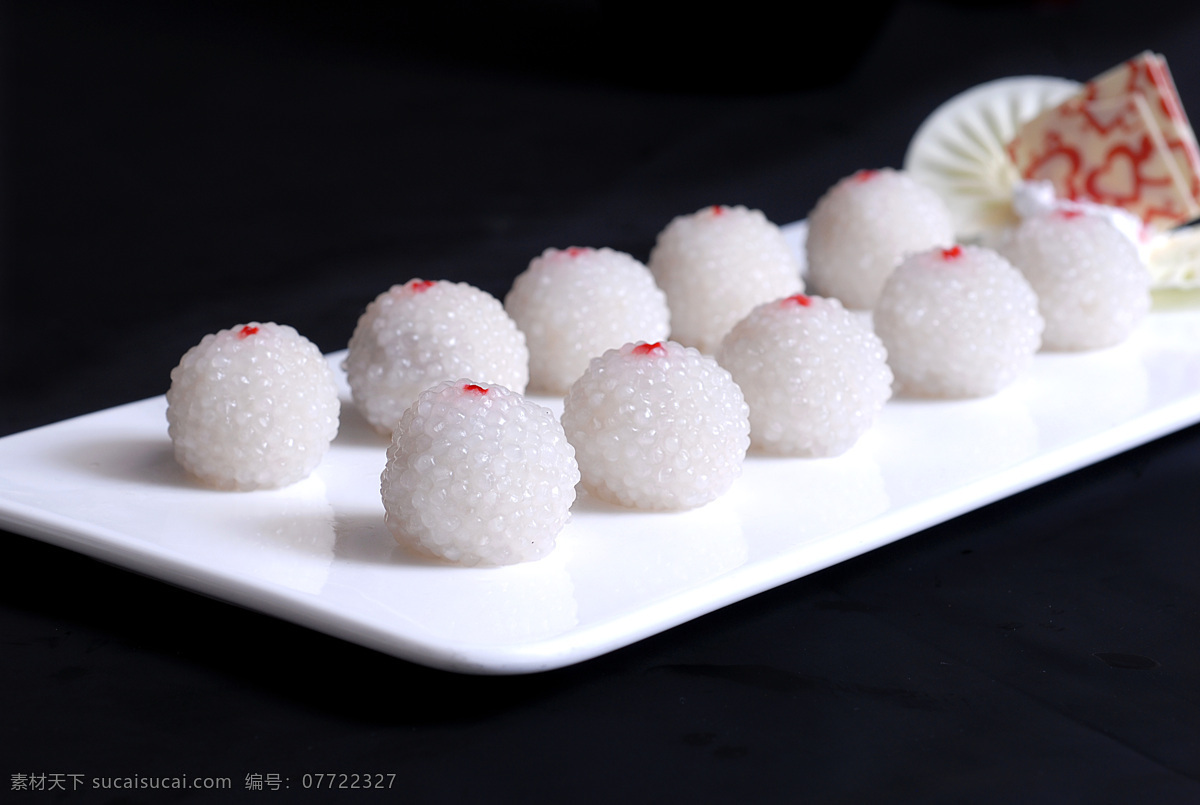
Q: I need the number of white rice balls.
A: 10